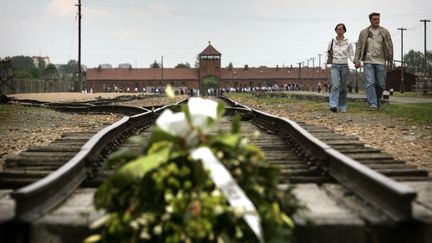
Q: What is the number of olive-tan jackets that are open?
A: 1